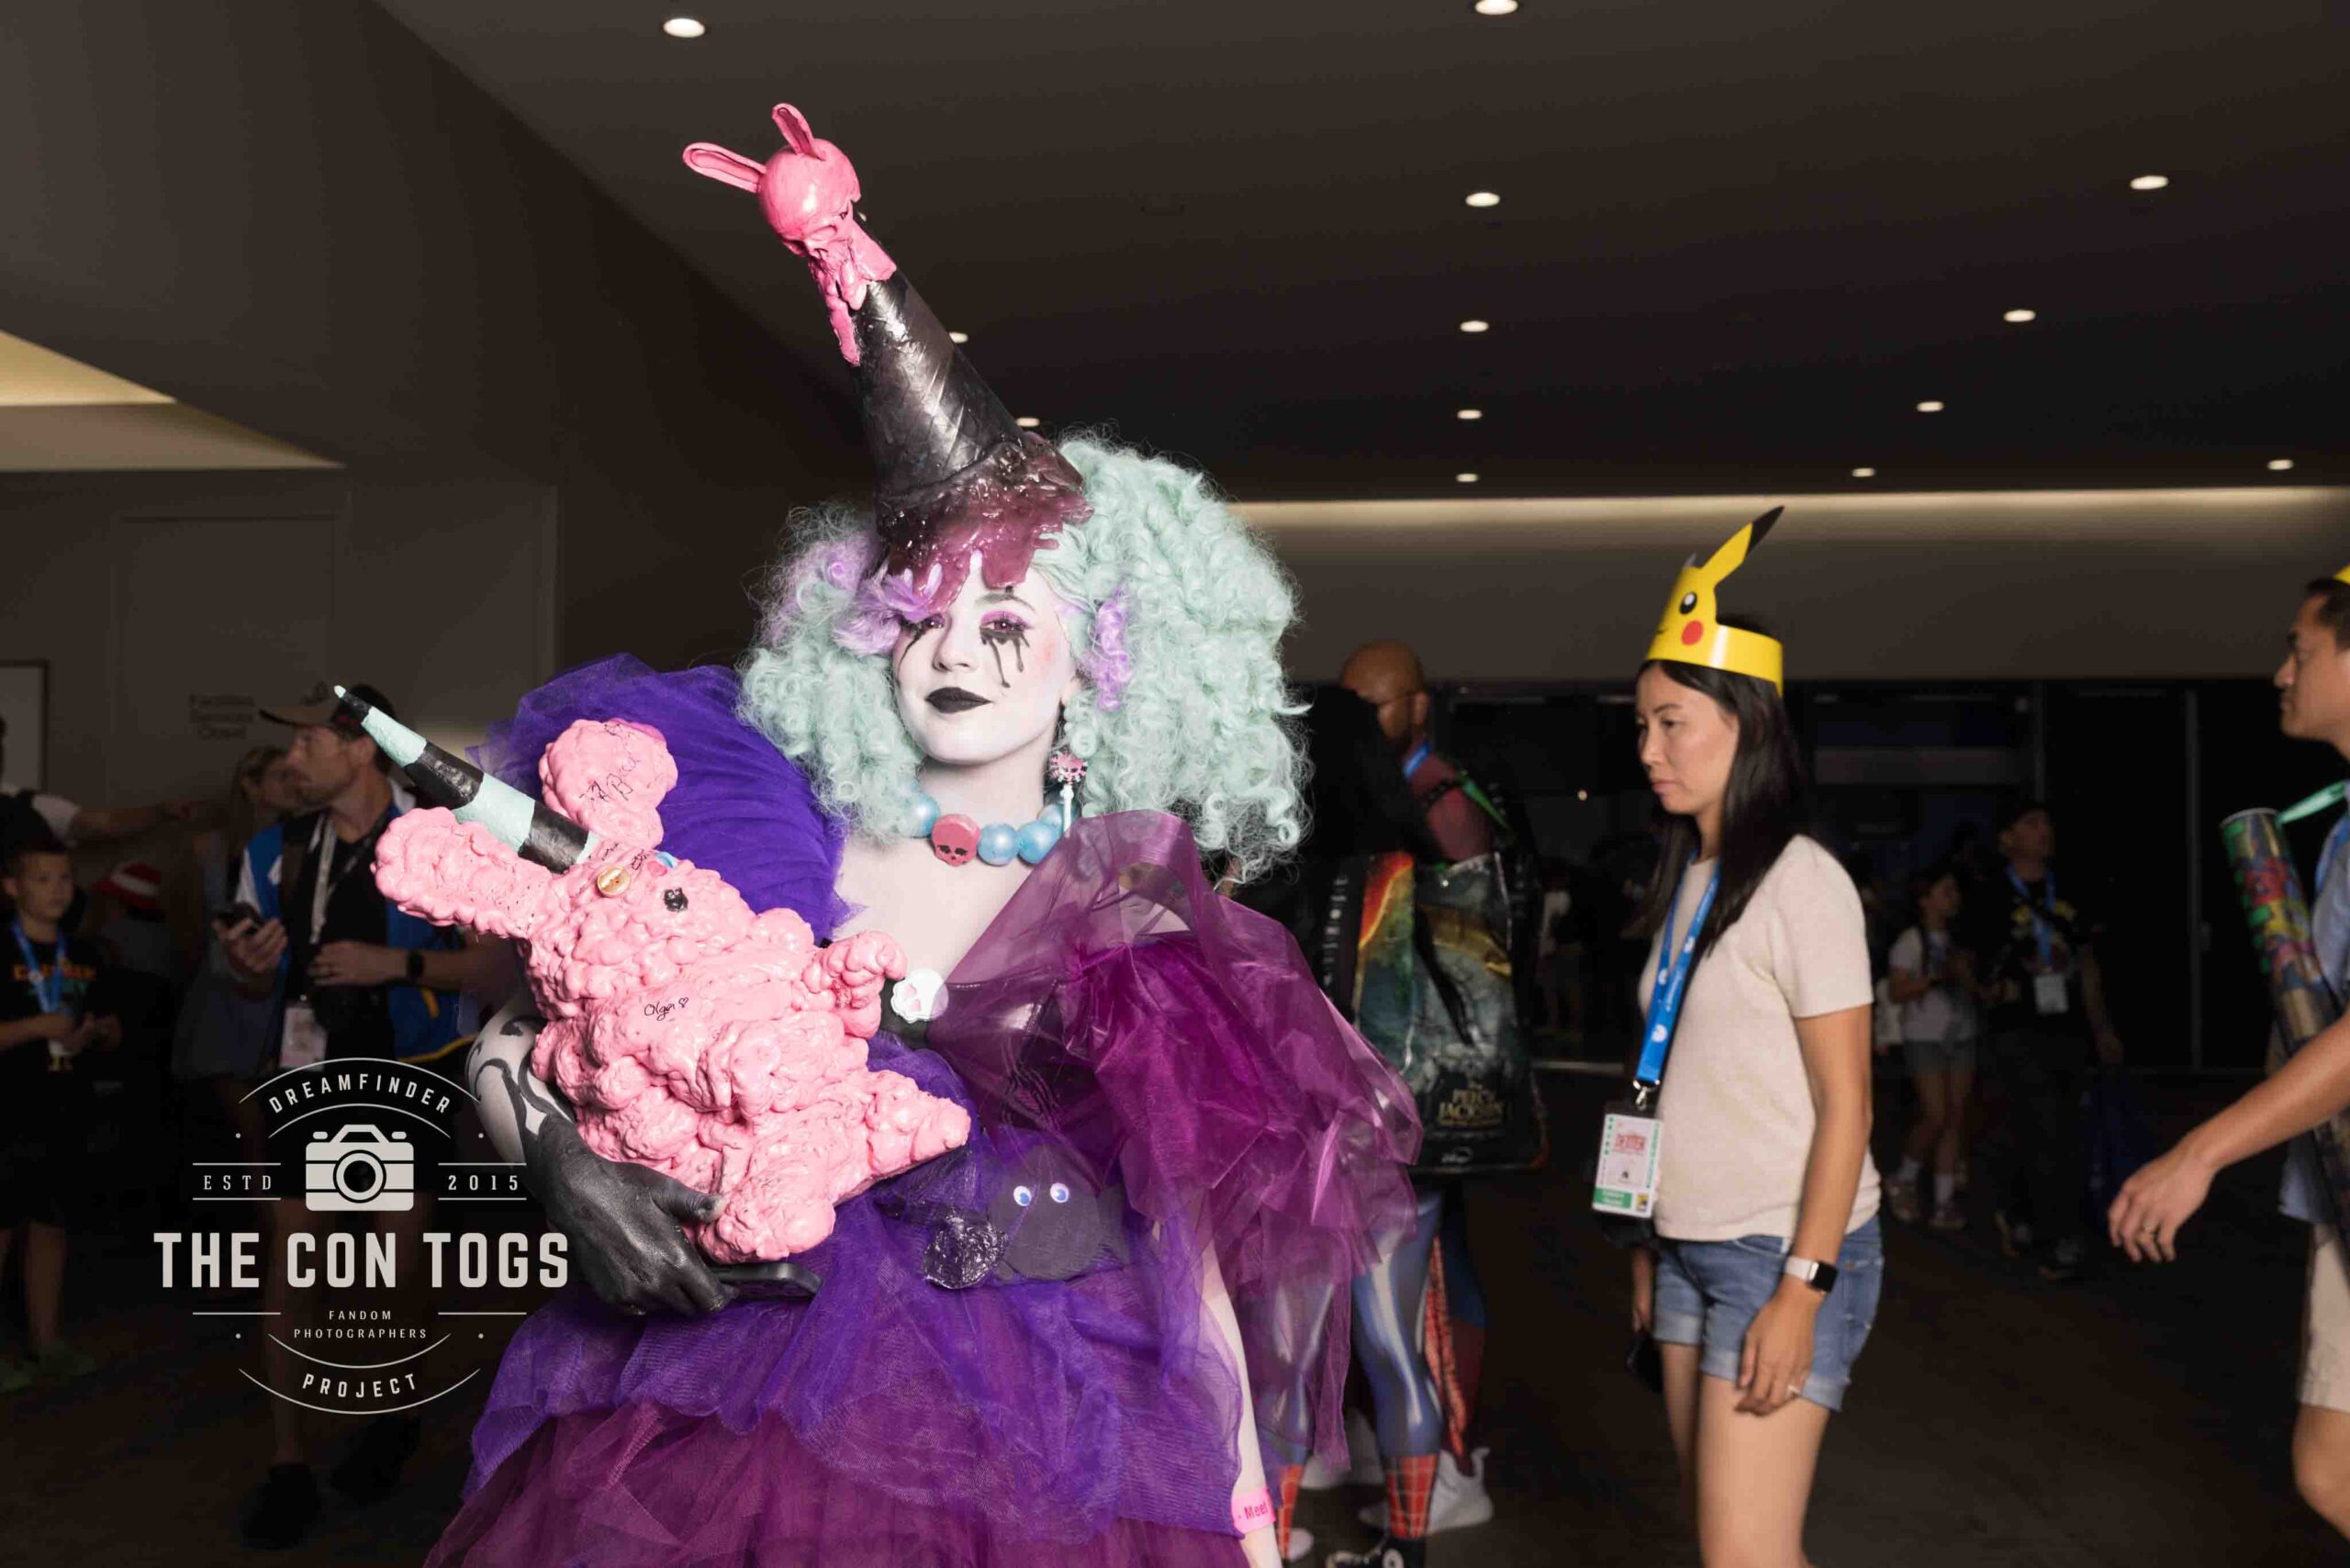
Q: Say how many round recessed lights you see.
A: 13